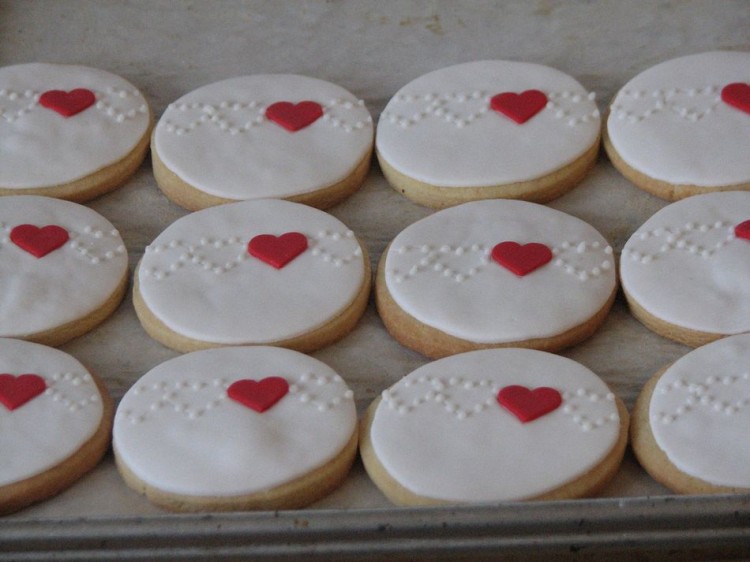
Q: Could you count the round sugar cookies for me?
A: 12